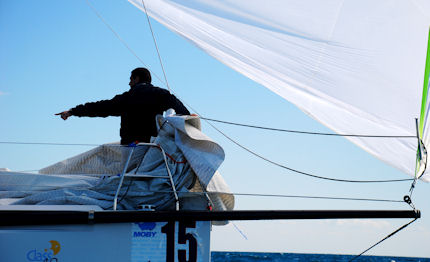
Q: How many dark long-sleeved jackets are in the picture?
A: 1